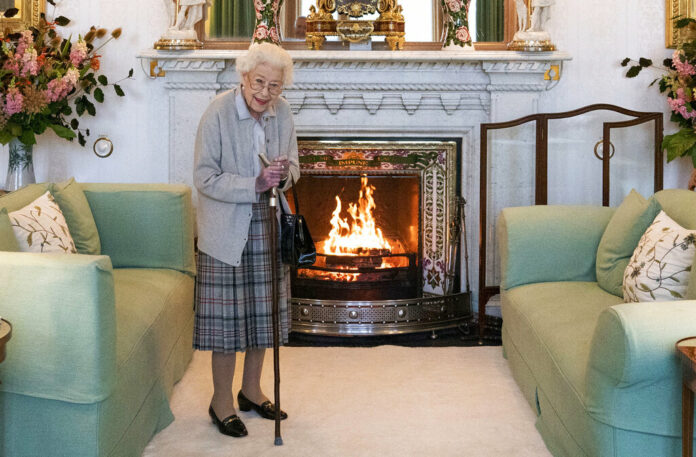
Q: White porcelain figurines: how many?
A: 2